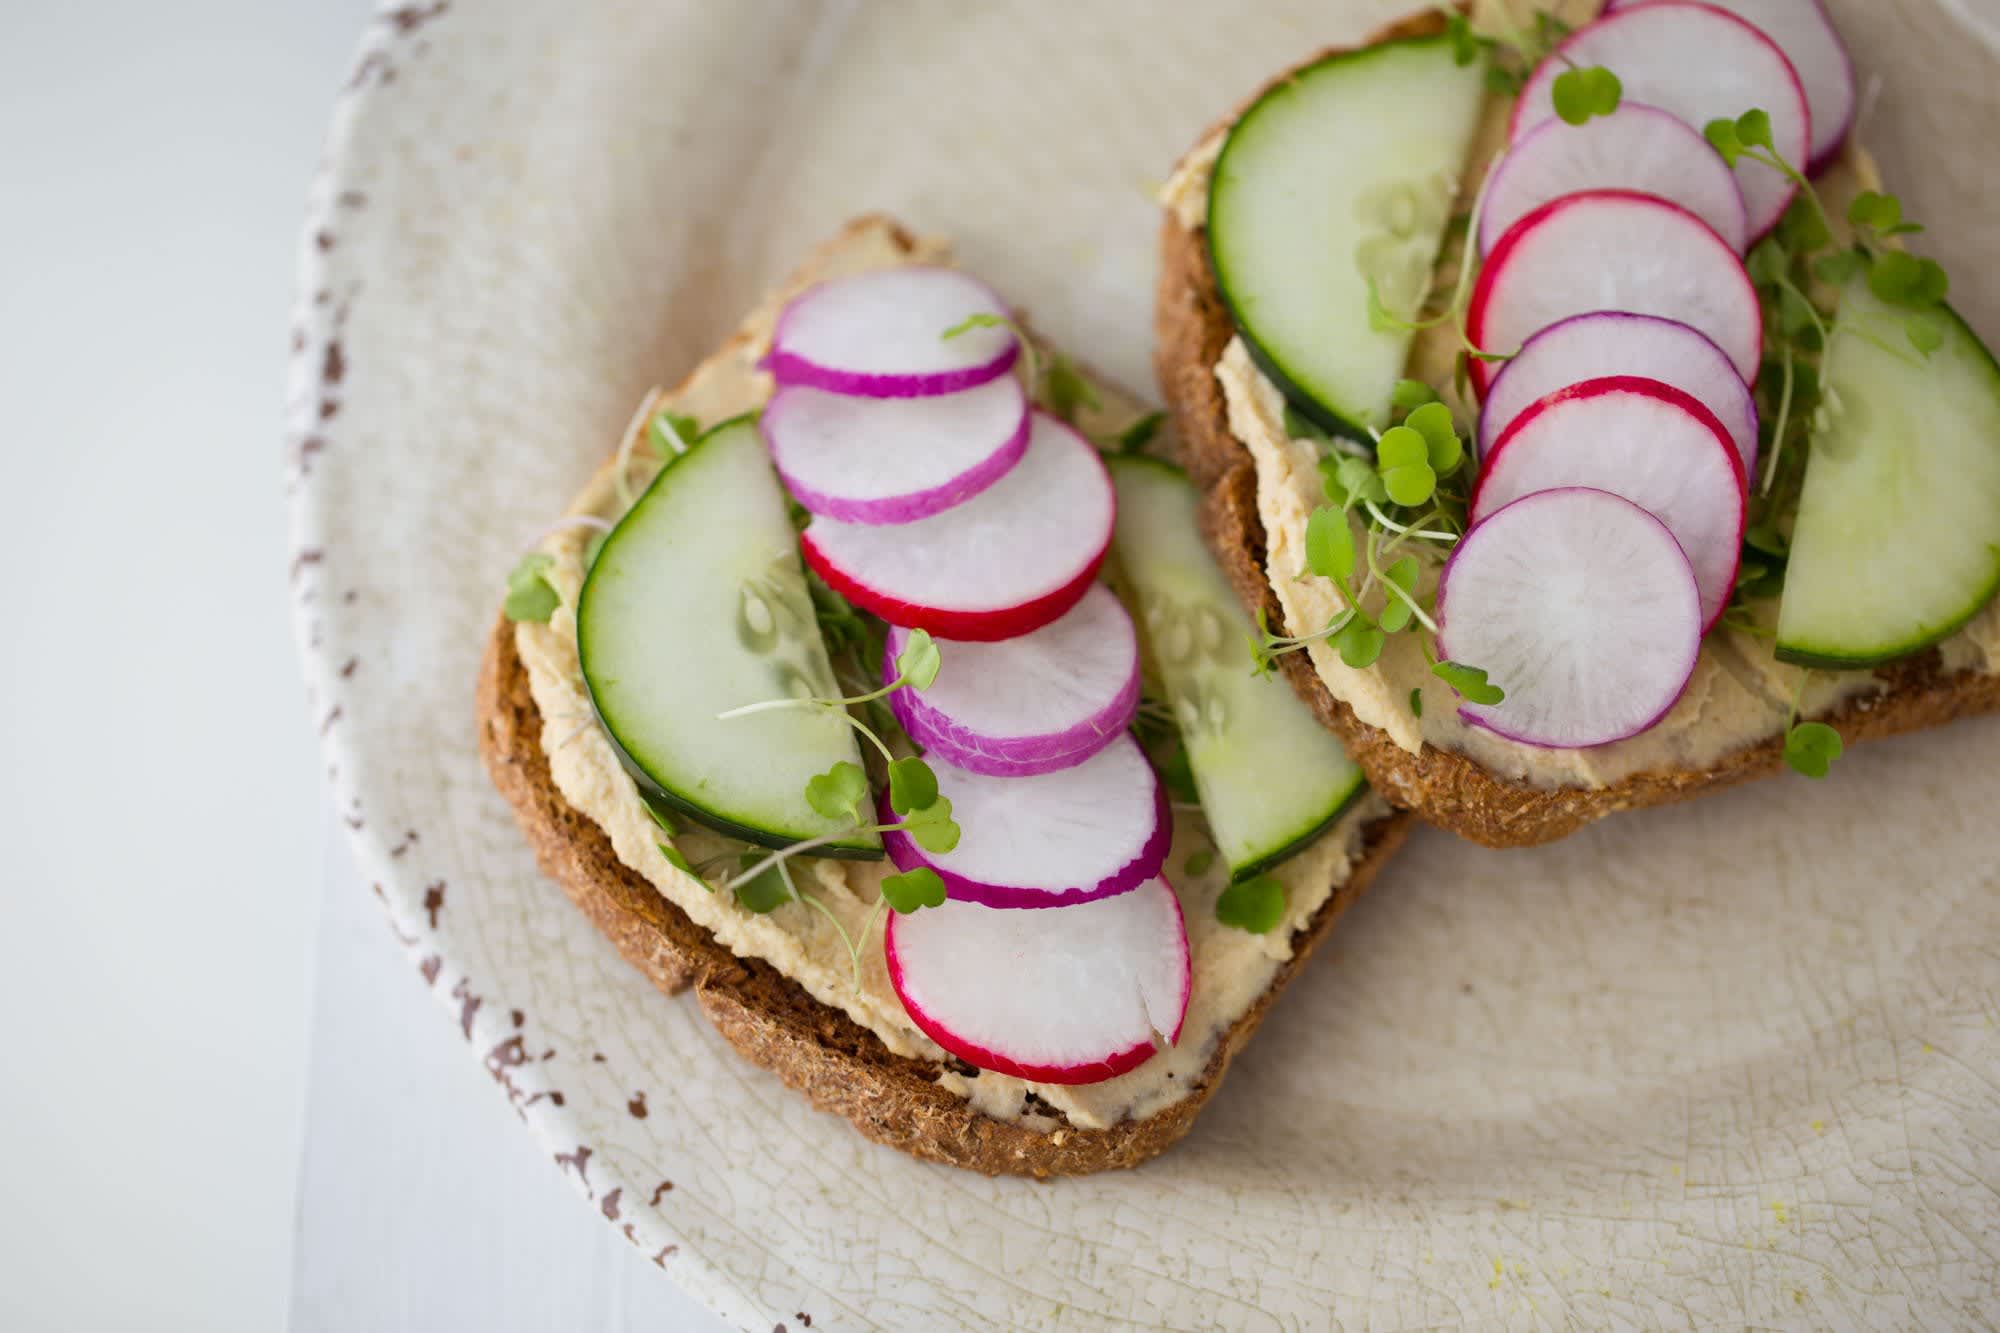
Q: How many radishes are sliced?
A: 13